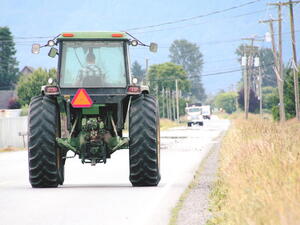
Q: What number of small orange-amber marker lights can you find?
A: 2